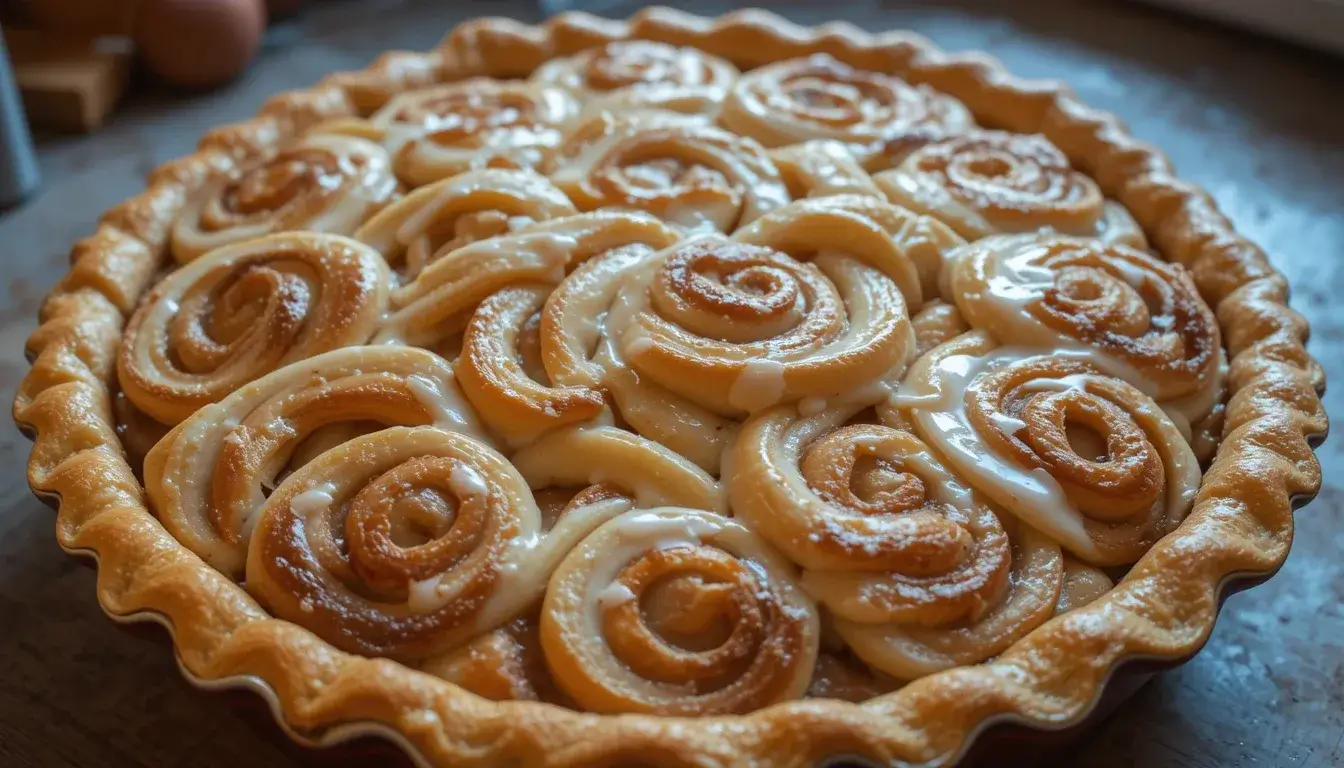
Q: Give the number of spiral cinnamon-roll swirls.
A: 13